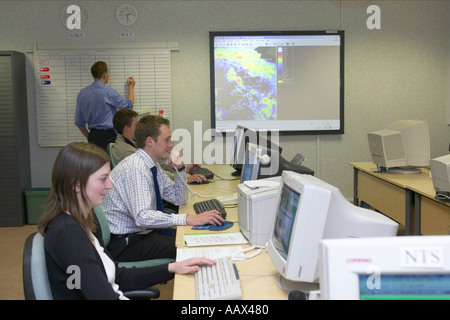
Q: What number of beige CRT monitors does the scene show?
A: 4